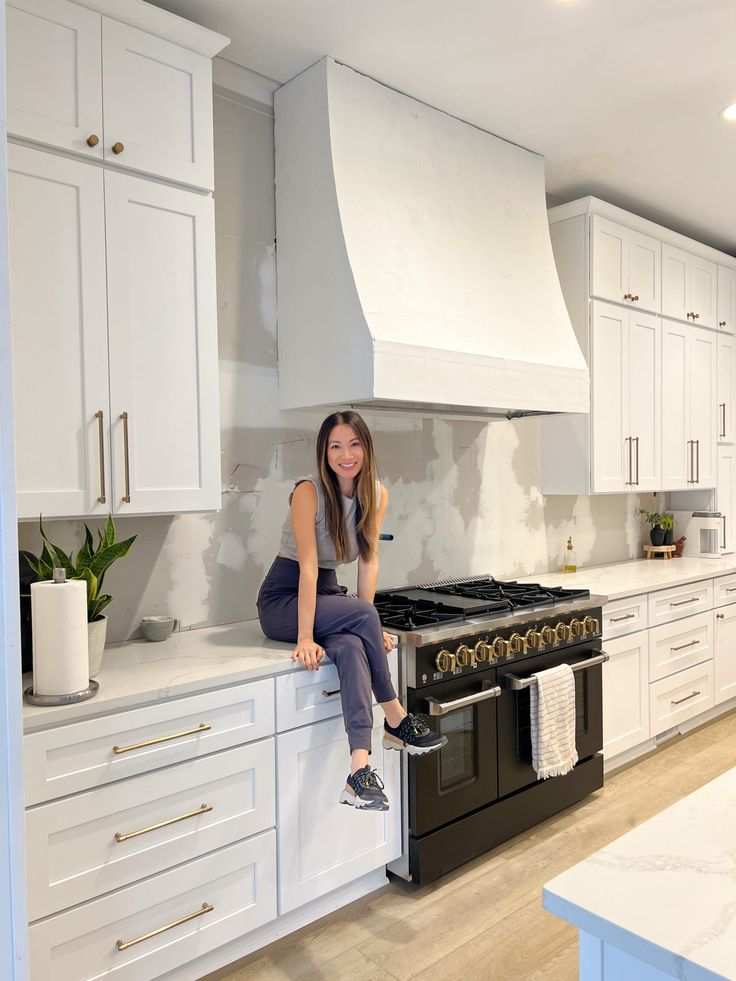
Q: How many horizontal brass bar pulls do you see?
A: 9